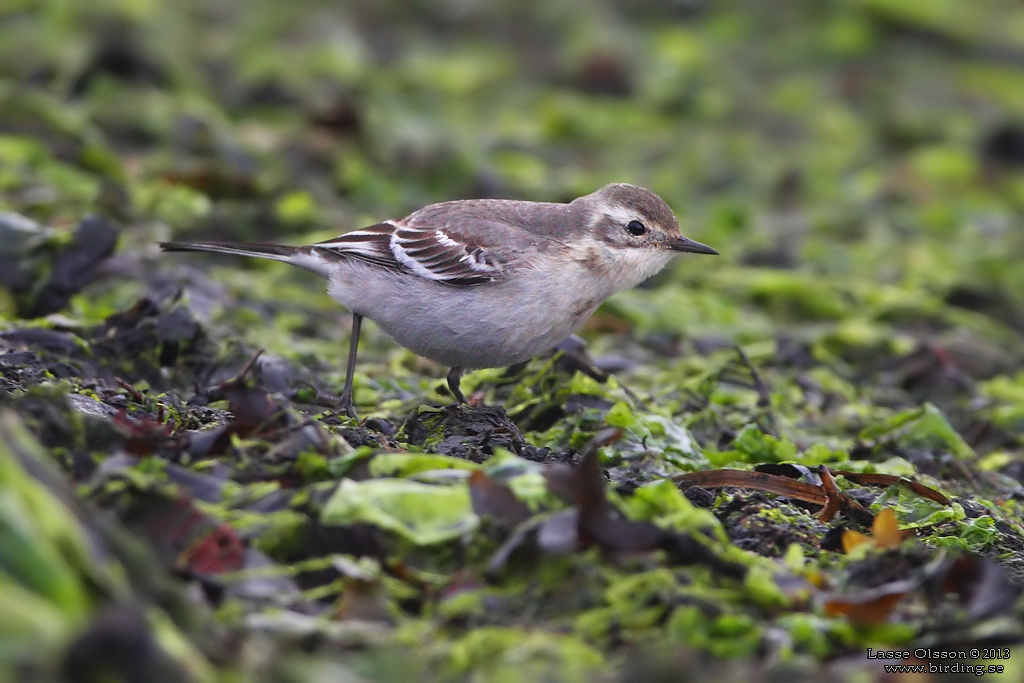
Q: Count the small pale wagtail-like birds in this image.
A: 1